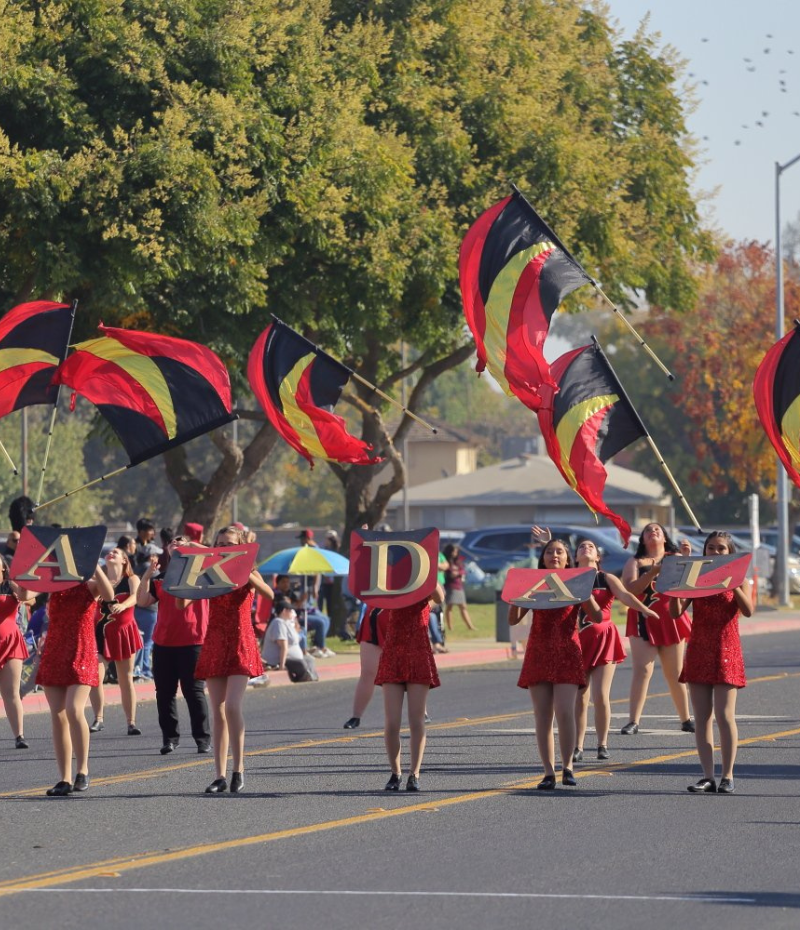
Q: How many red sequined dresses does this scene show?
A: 5